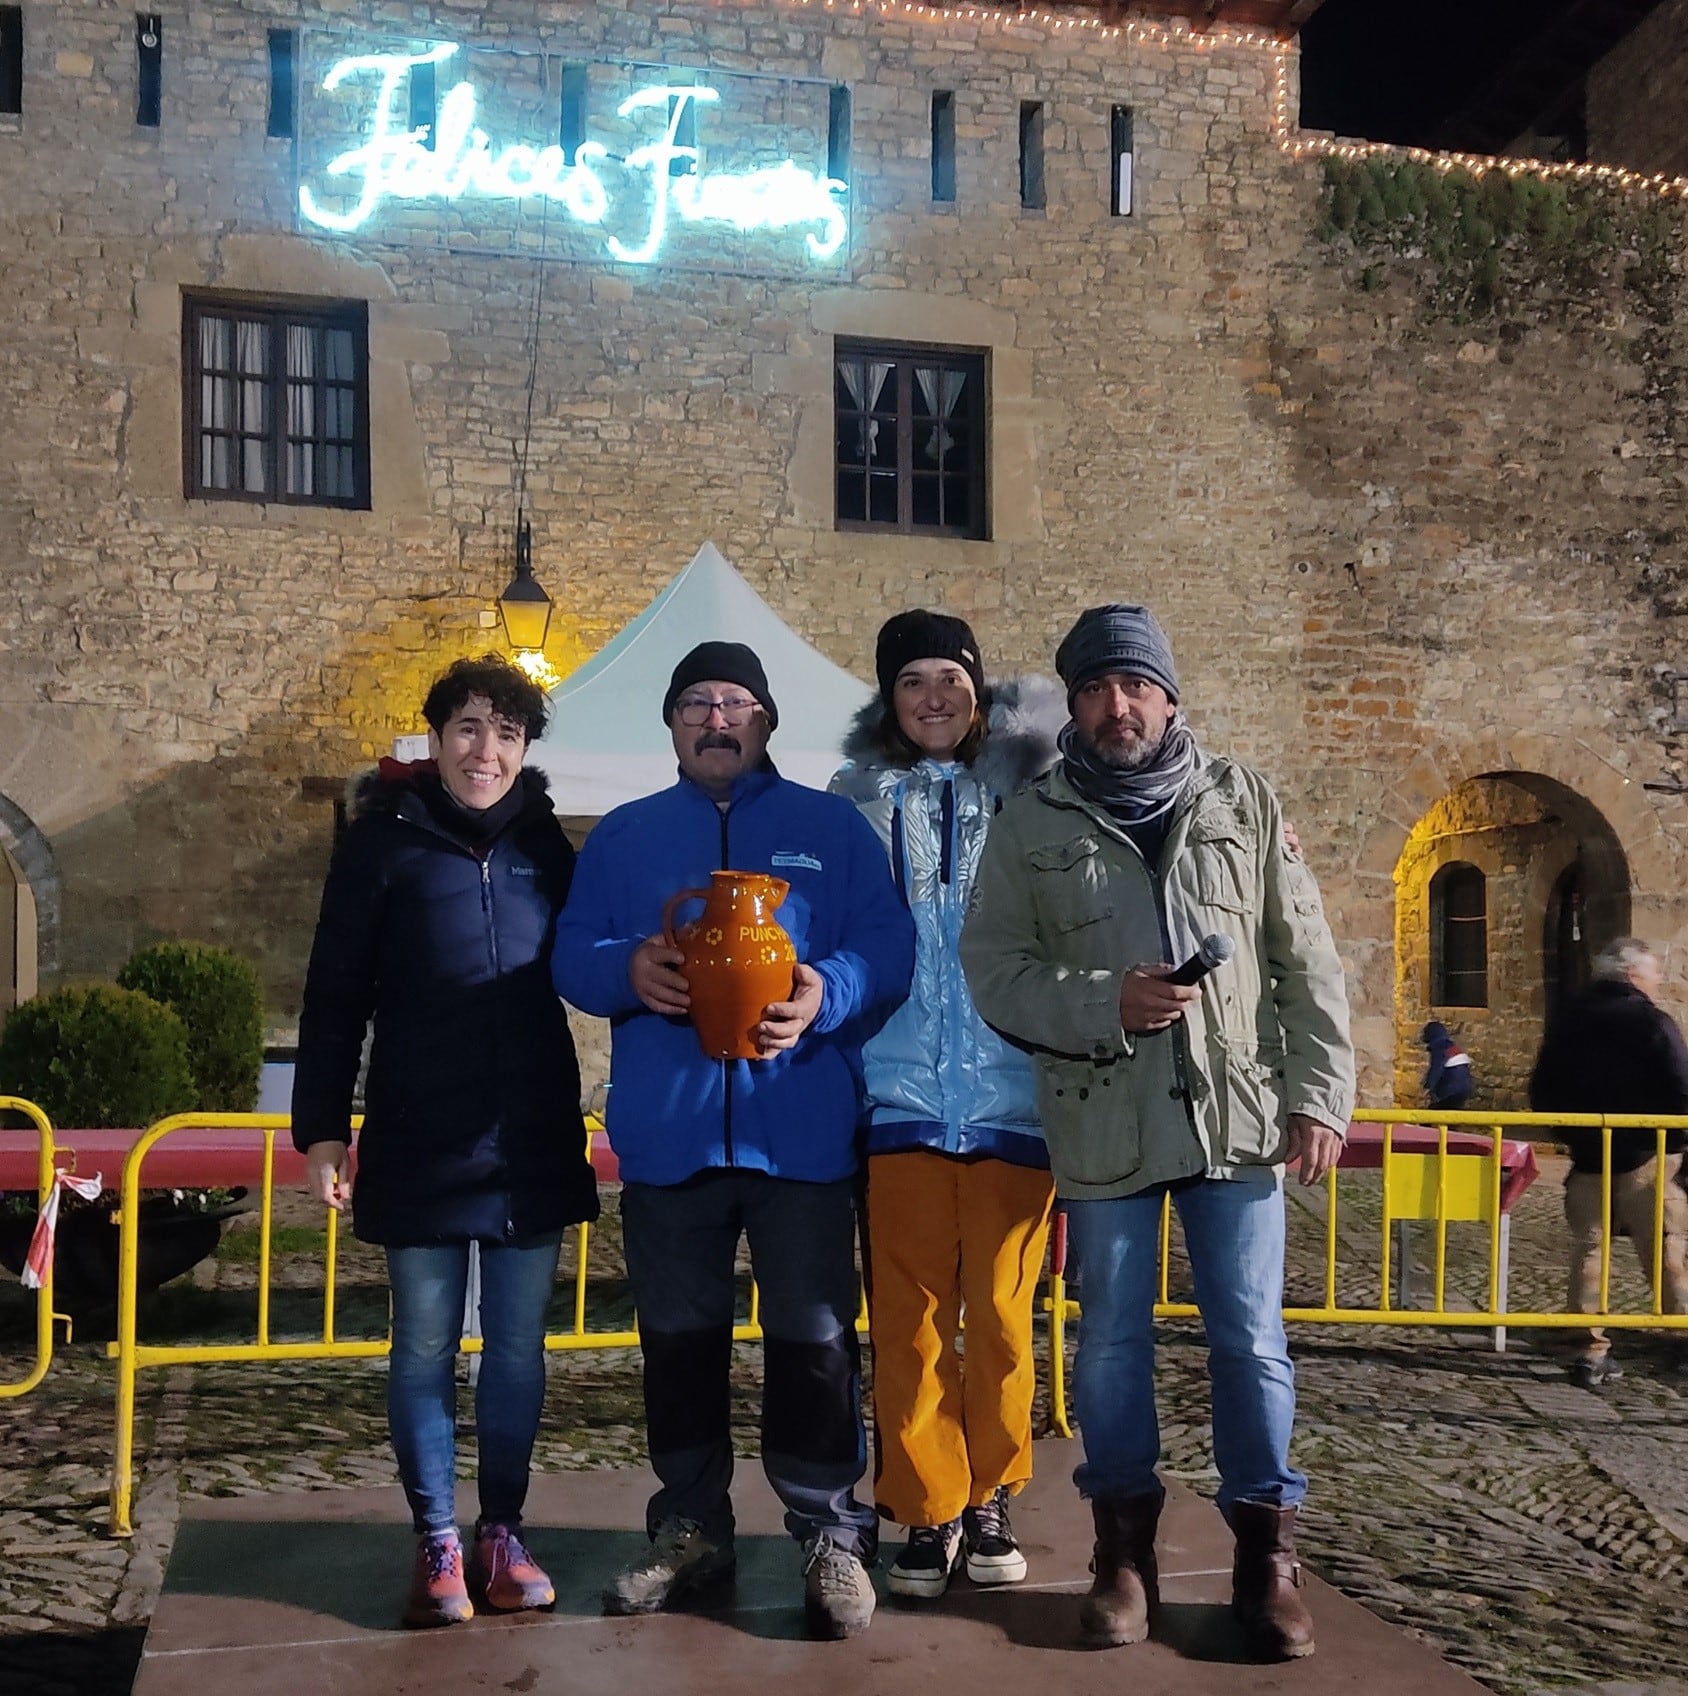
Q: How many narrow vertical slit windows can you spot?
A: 10